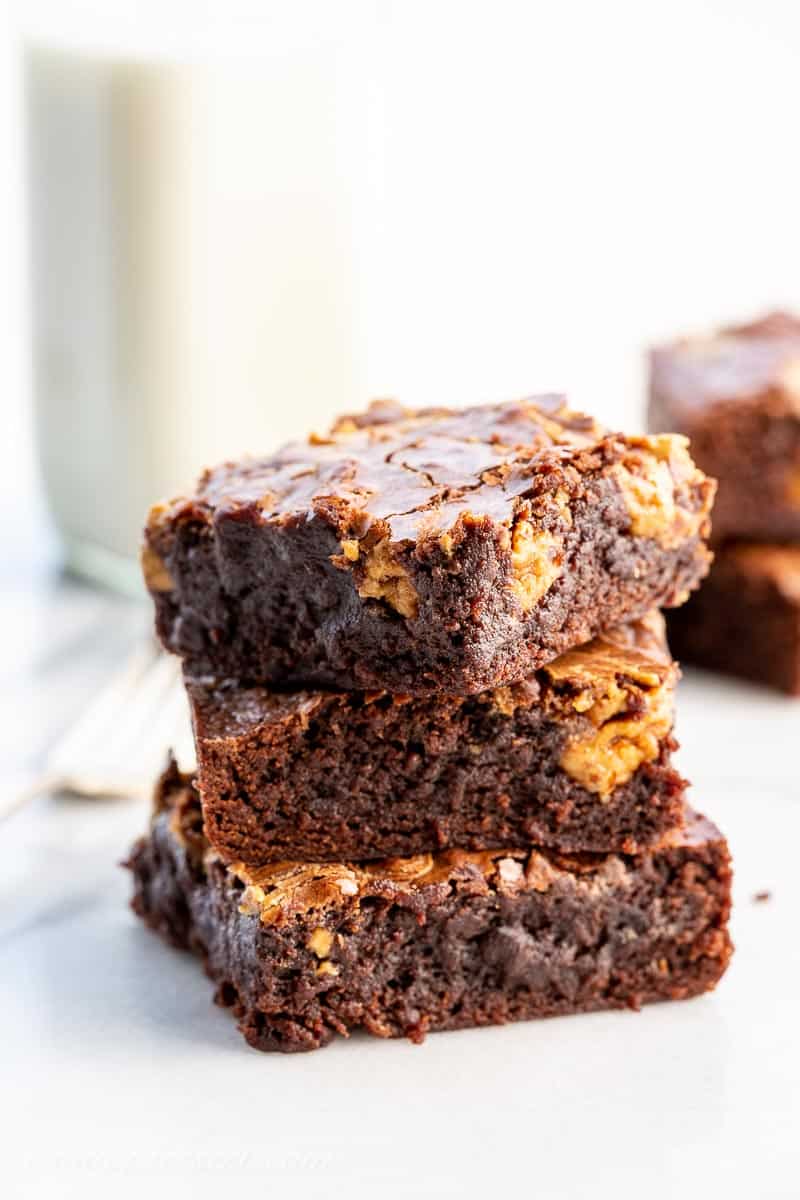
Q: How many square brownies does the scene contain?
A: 5